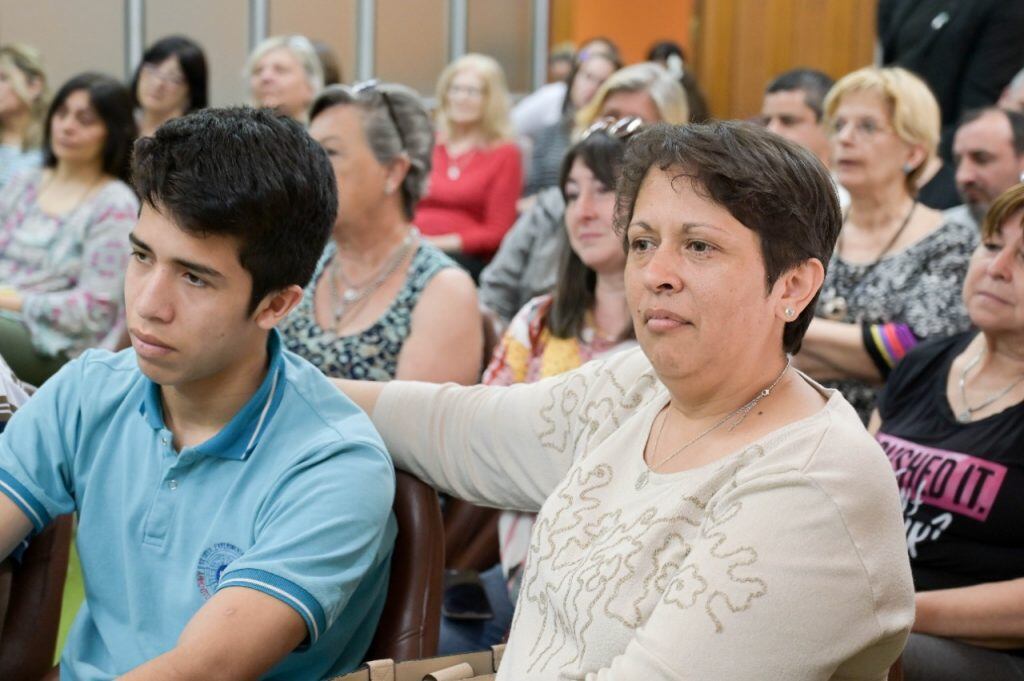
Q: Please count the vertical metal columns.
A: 5